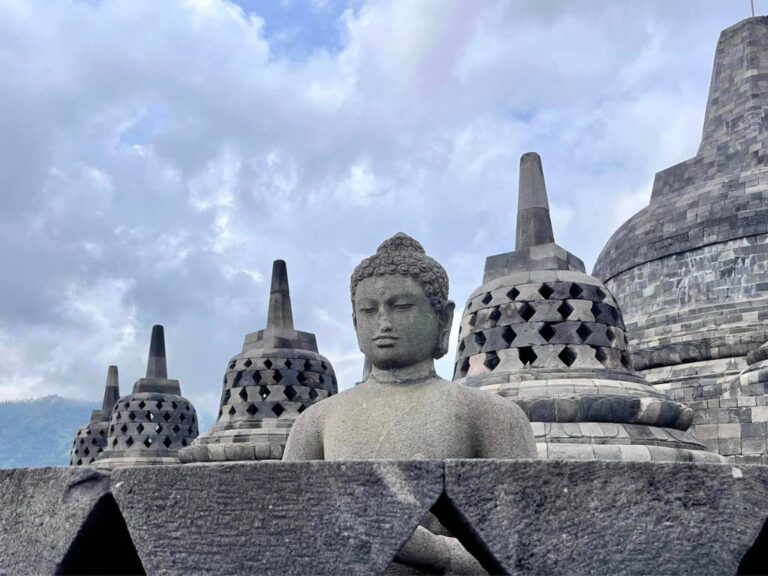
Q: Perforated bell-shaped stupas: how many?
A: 4